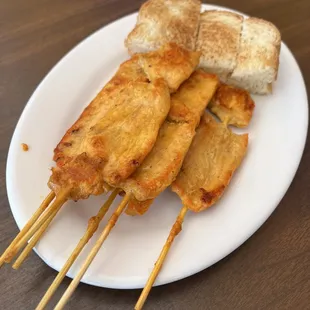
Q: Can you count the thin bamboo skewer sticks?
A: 6